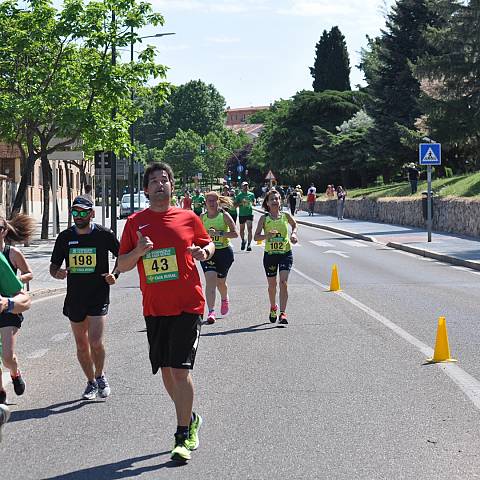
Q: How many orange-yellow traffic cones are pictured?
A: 2